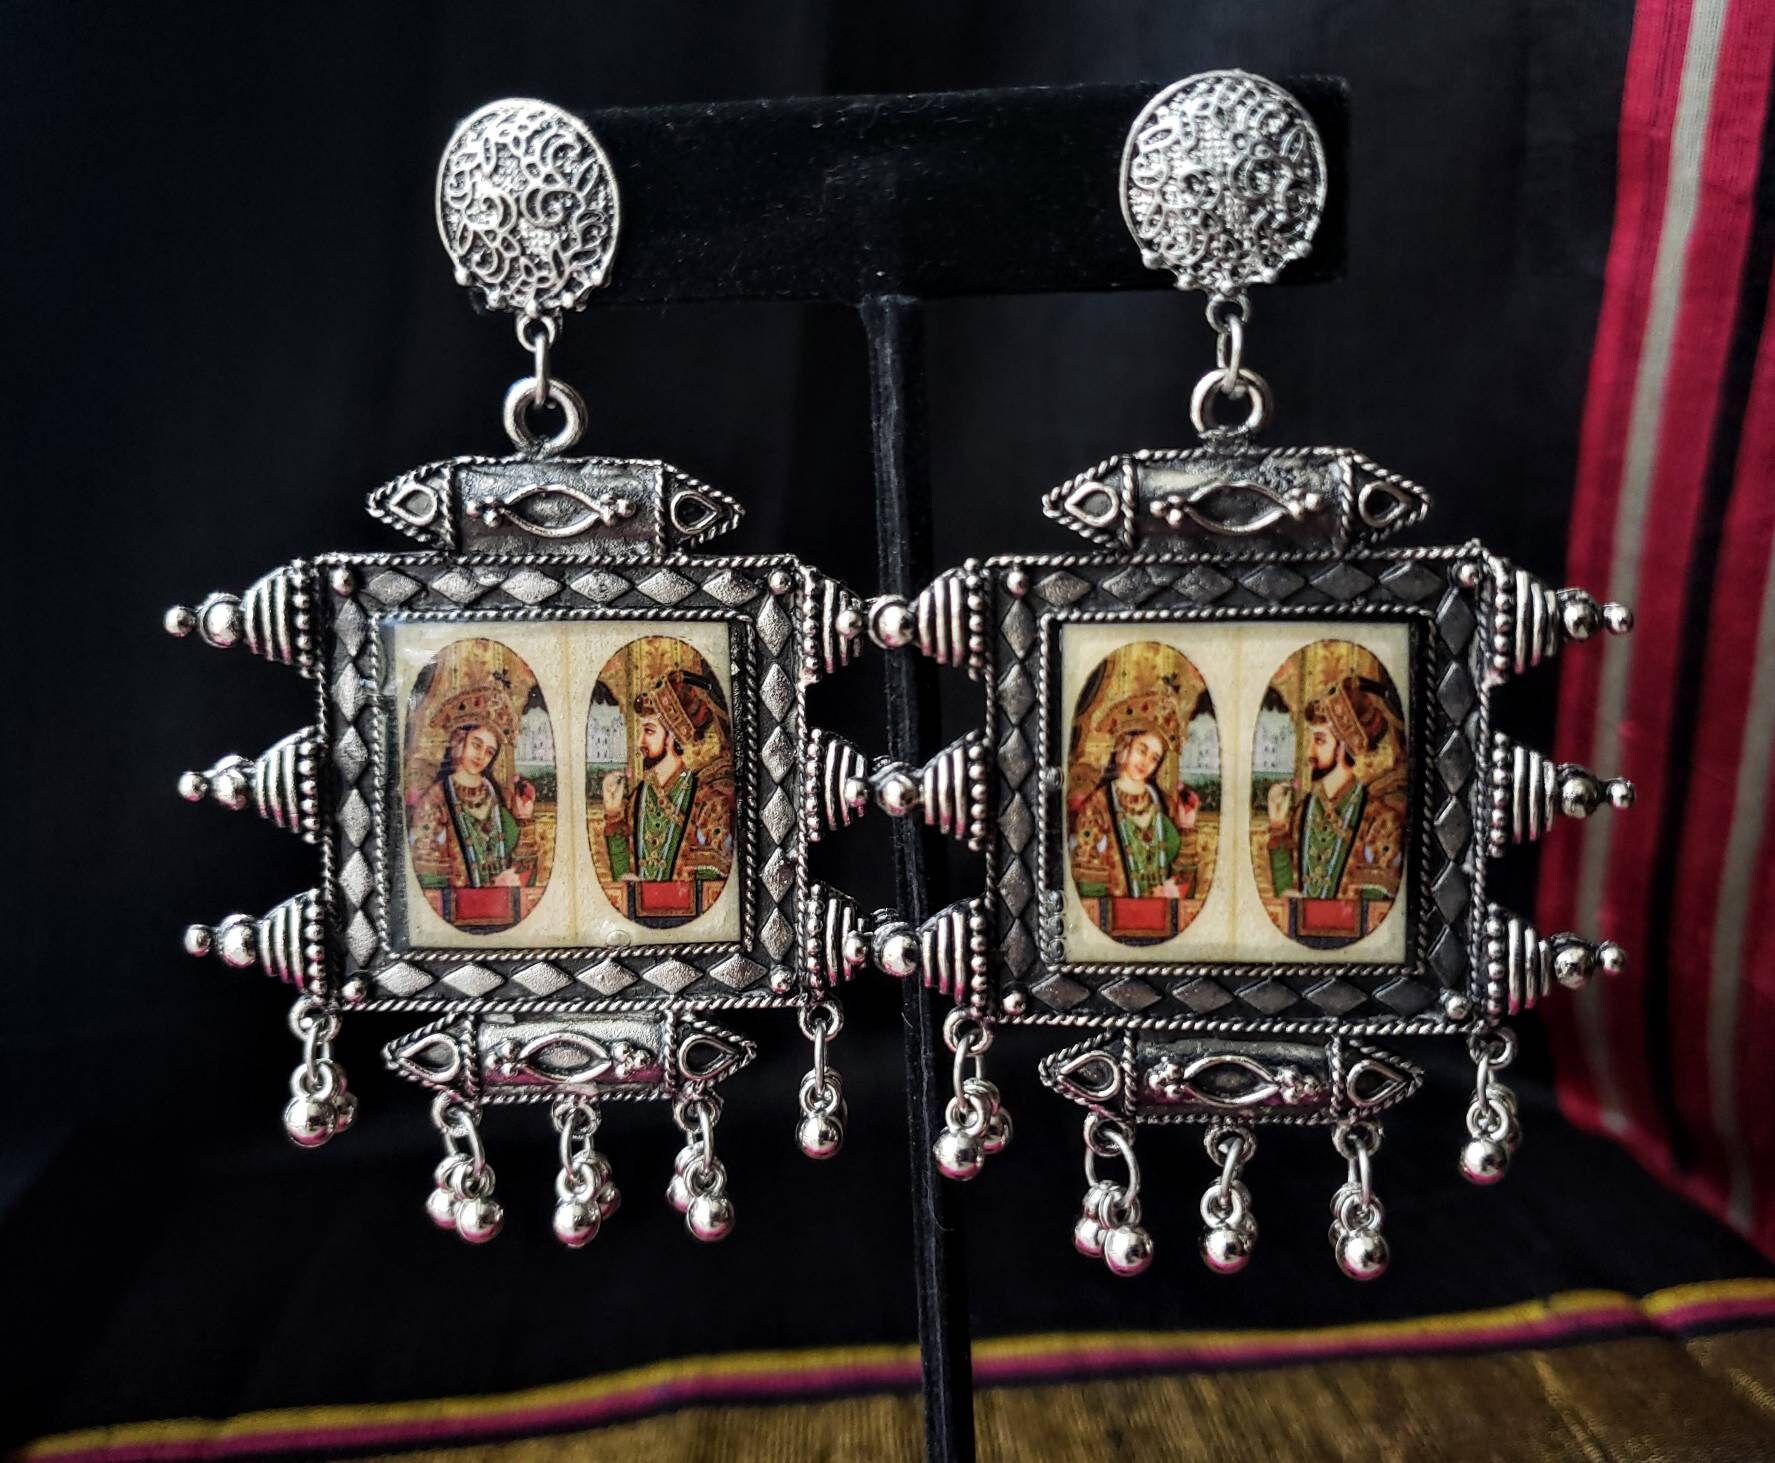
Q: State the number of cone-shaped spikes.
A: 12